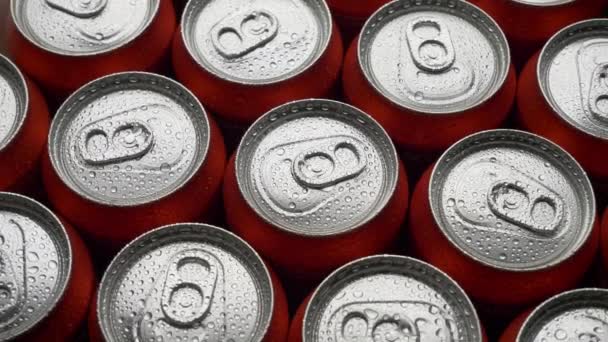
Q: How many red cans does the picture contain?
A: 15